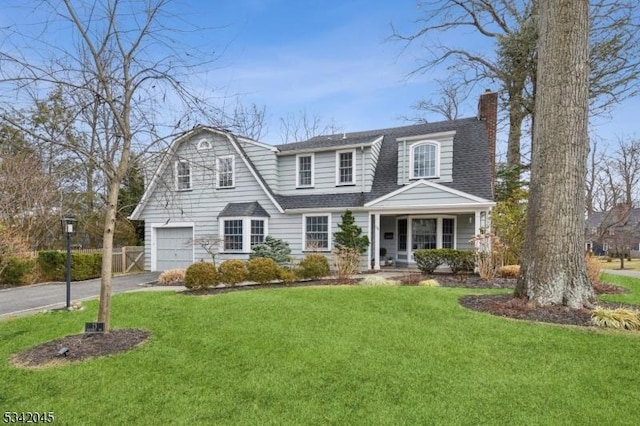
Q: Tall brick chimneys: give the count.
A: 1